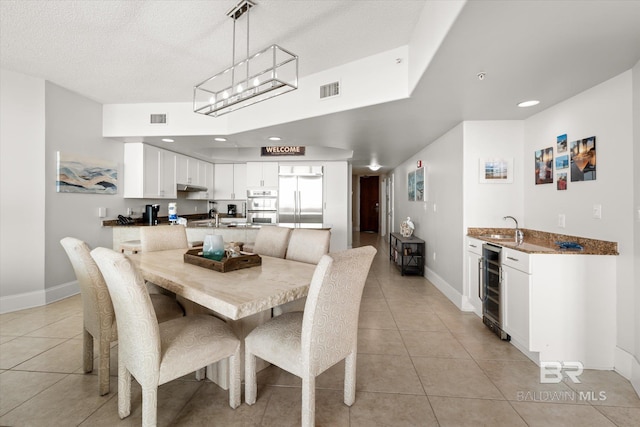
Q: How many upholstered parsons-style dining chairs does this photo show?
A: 6